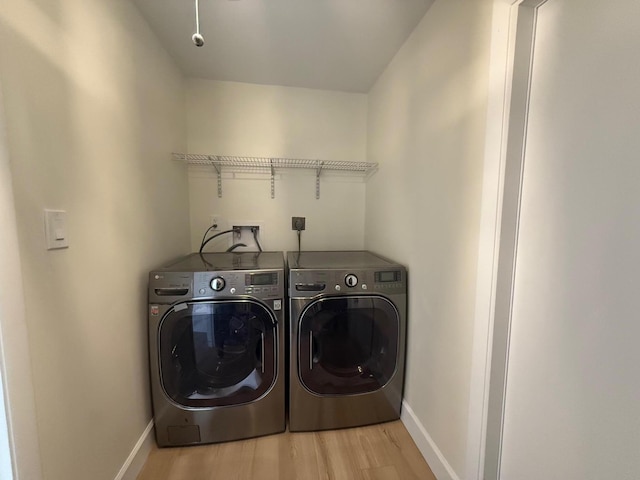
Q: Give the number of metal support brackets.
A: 3